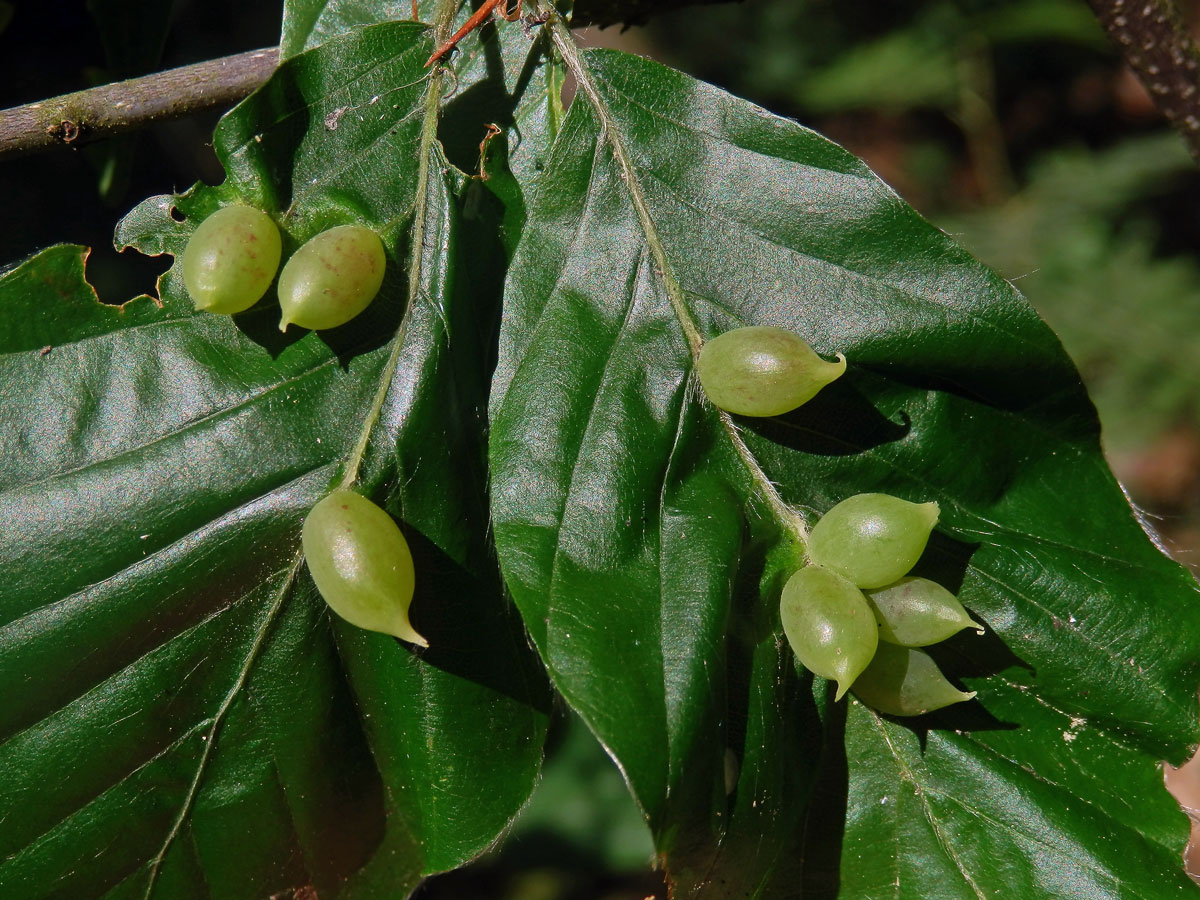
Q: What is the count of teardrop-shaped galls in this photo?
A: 8